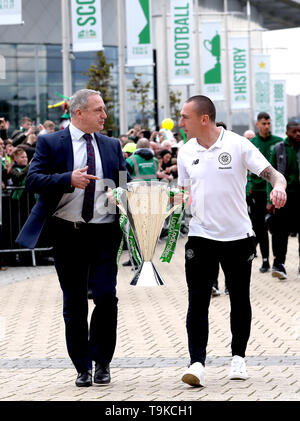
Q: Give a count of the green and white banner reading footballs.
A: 1